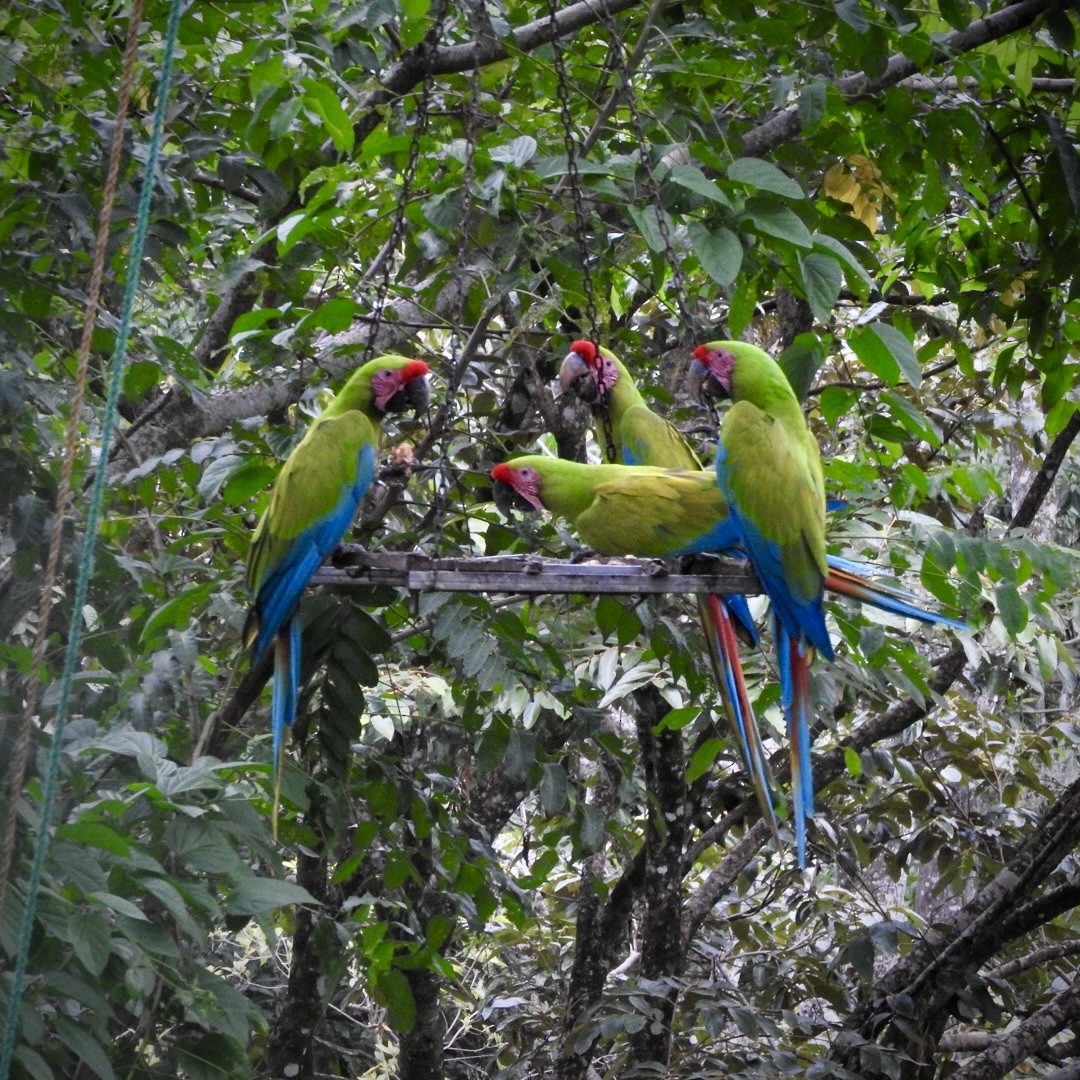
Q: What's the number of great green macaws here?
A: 4